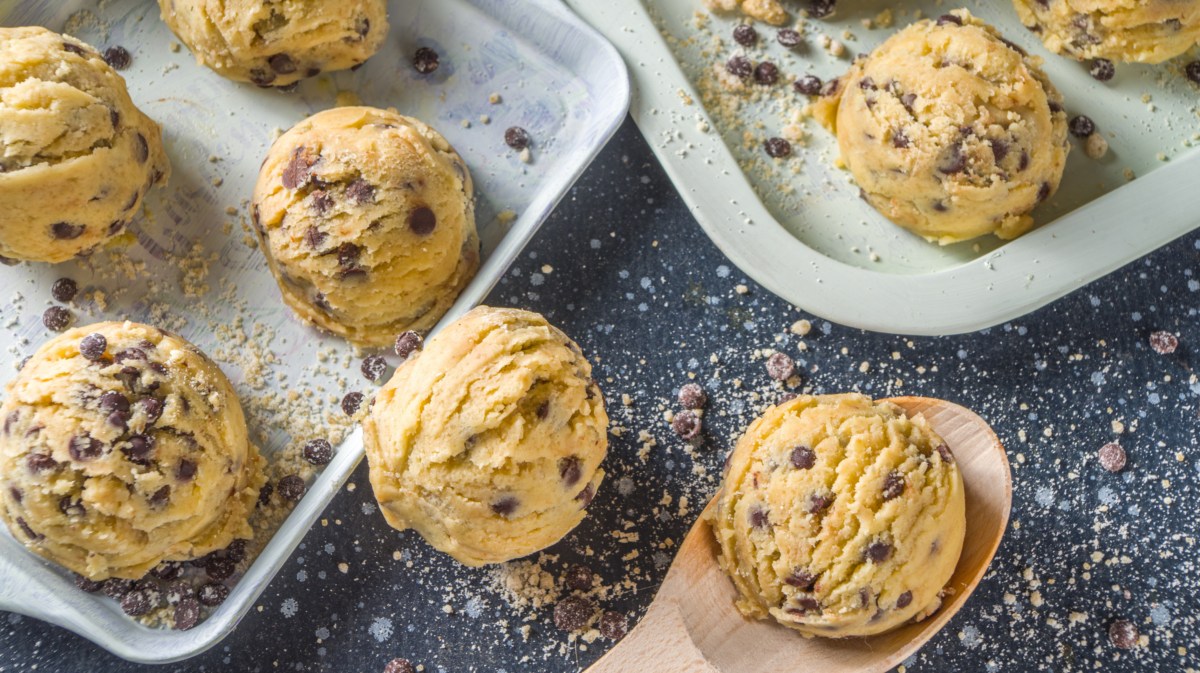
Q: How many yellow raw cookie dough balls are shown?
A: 8